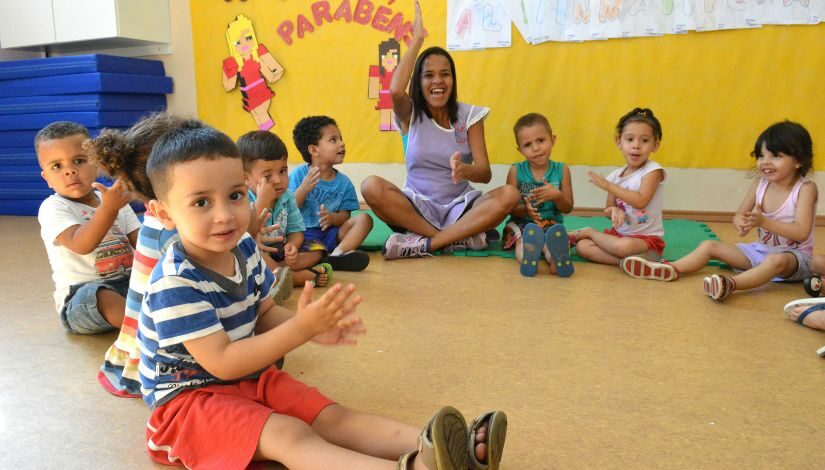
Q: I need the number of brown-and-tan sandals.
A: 2